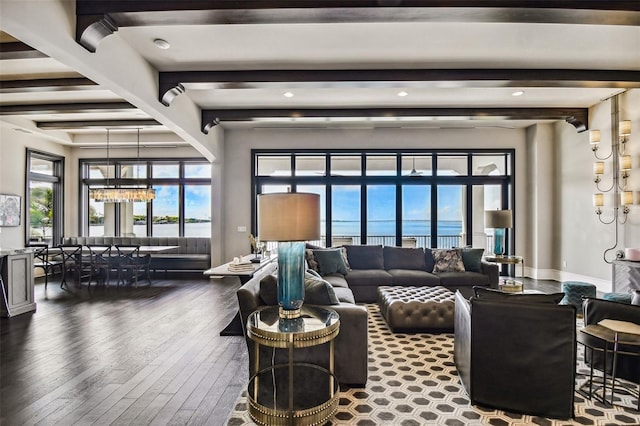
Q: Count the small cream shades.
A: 6